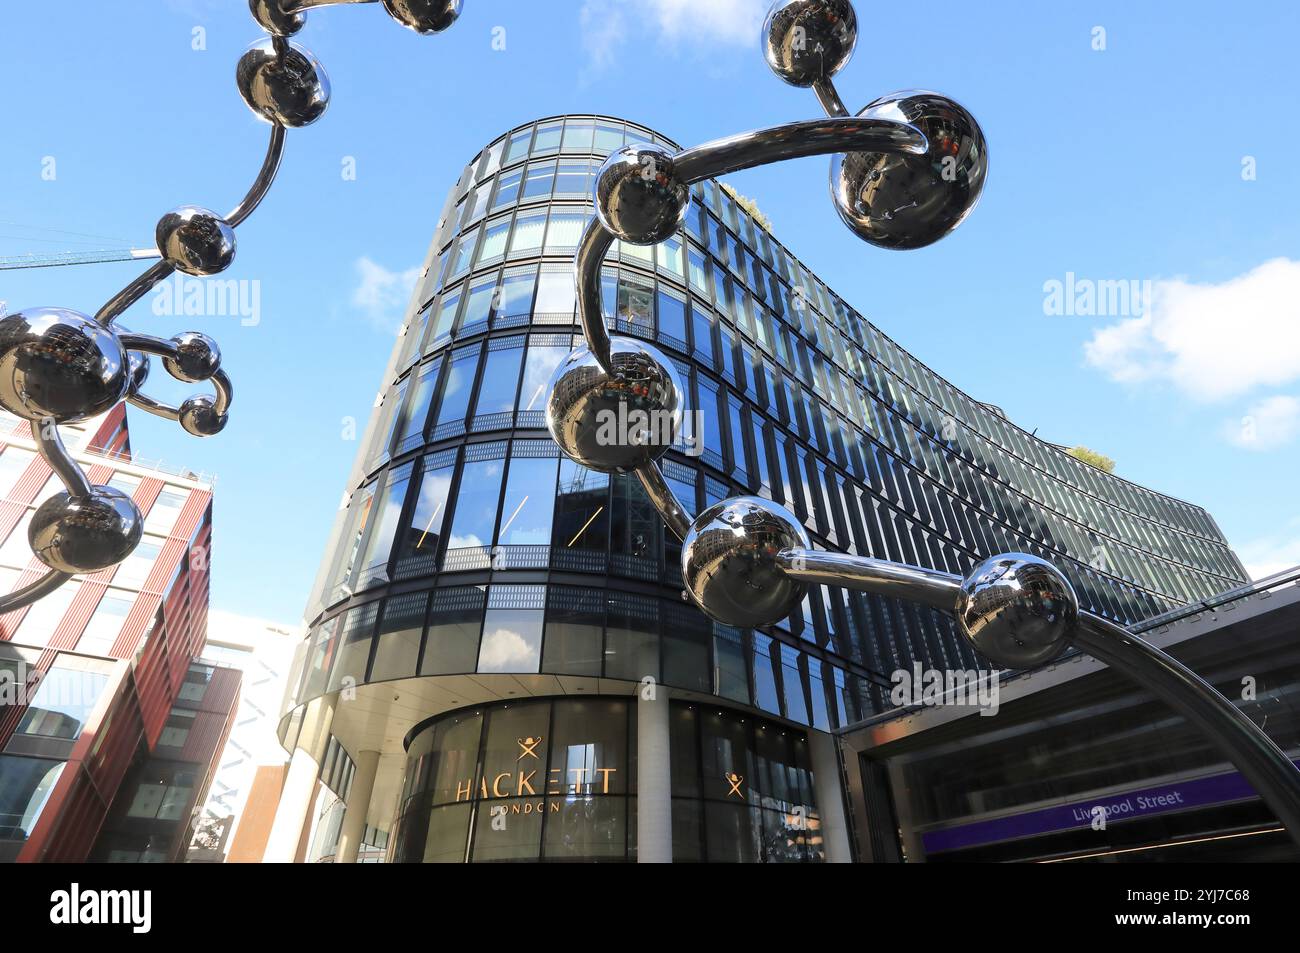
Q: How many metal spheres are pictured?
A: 15